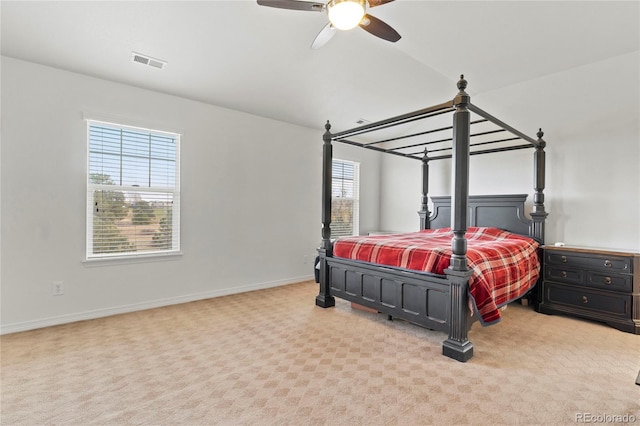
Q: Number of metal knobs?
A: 5